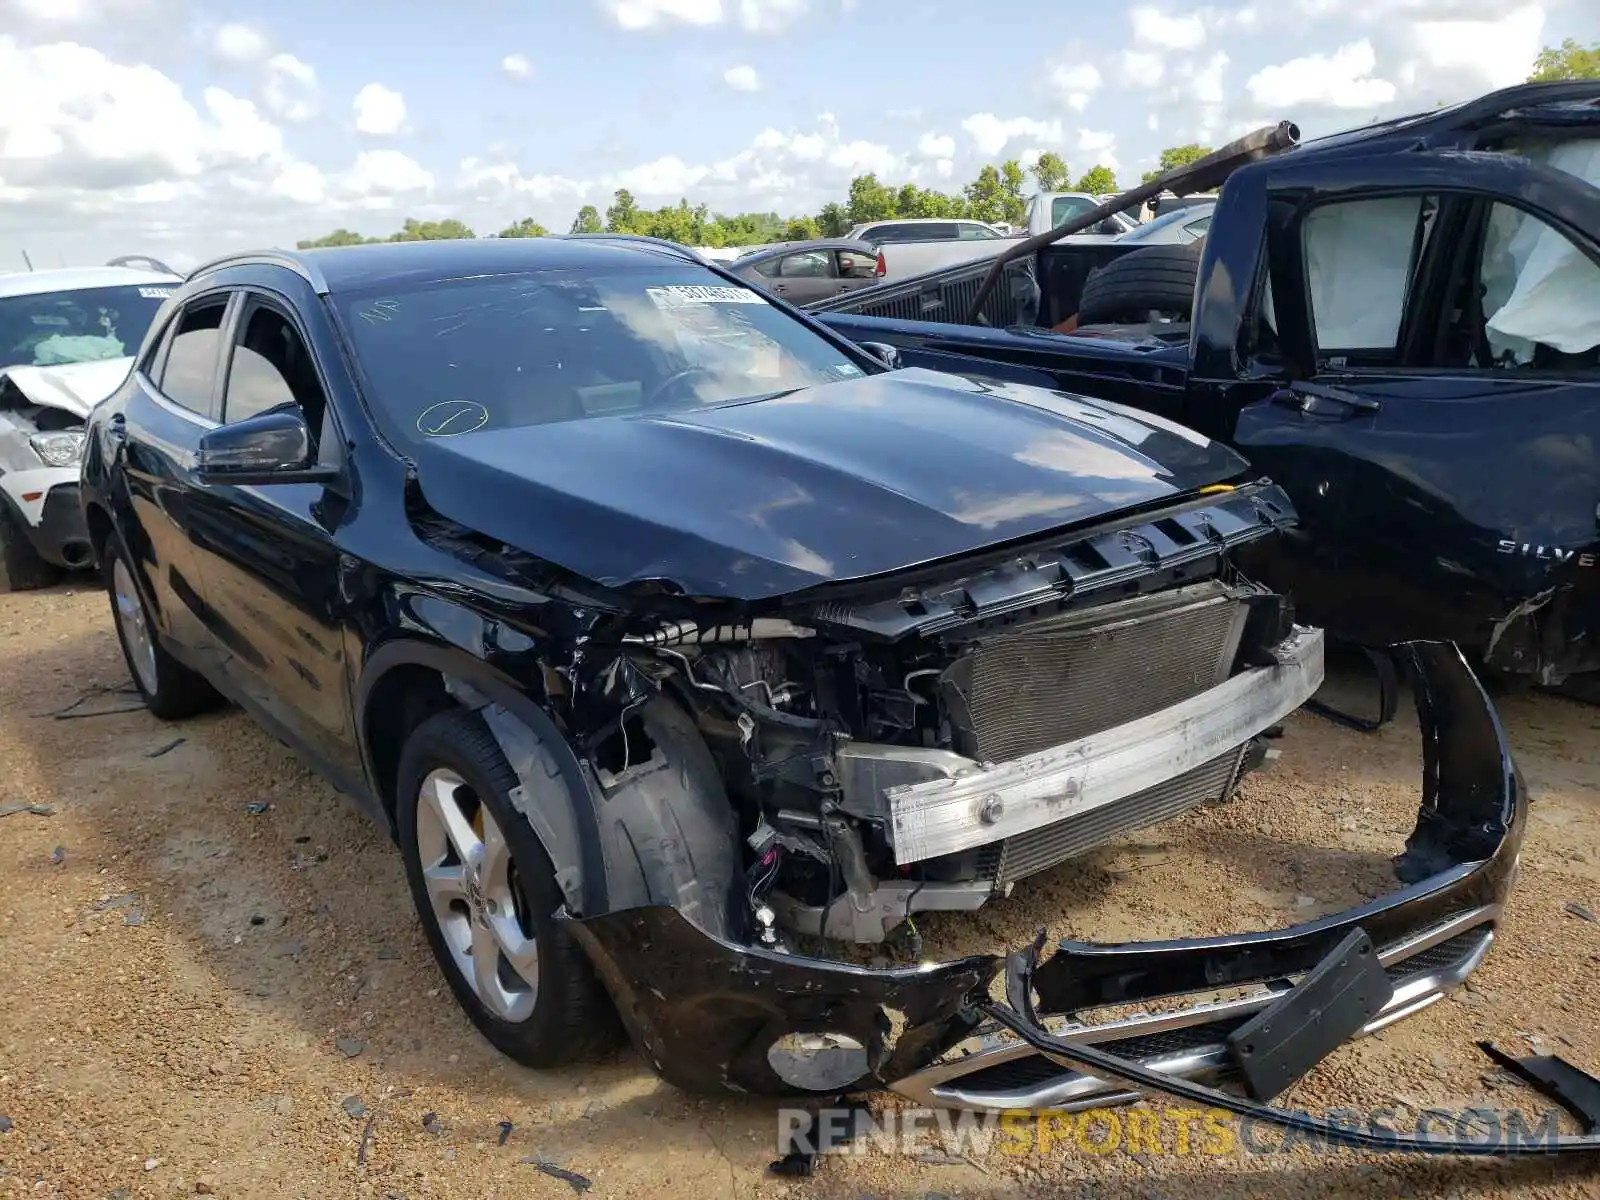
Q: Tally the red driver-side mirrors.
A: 0